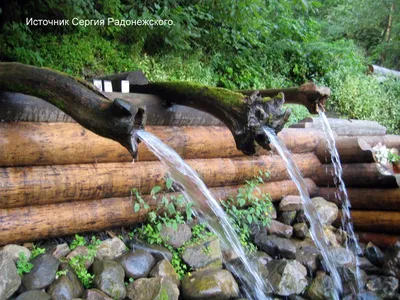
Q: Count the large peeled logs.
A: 3